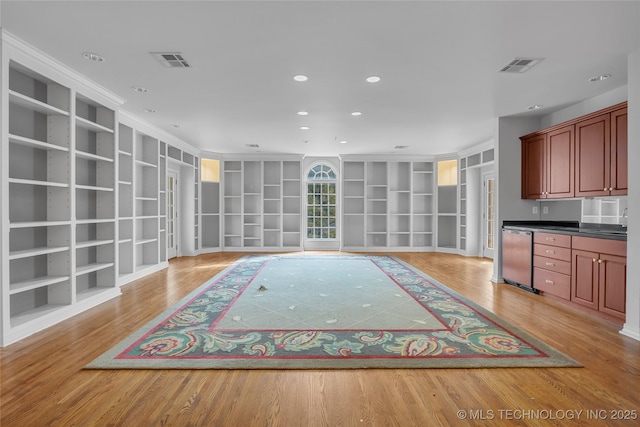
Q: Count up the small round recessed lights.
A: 12